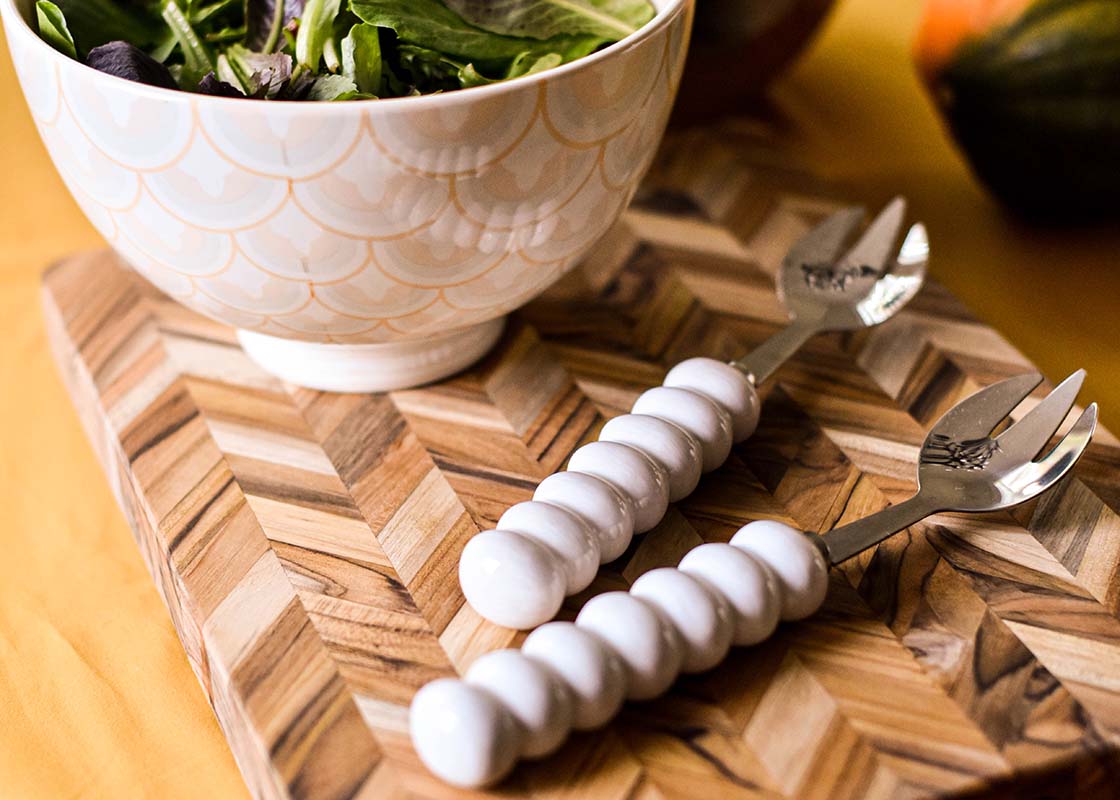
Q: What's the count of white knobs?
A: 14